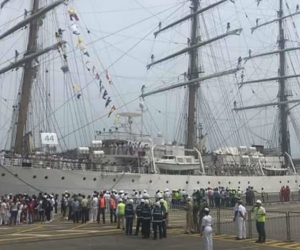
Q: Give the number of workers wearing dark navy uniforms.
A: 5